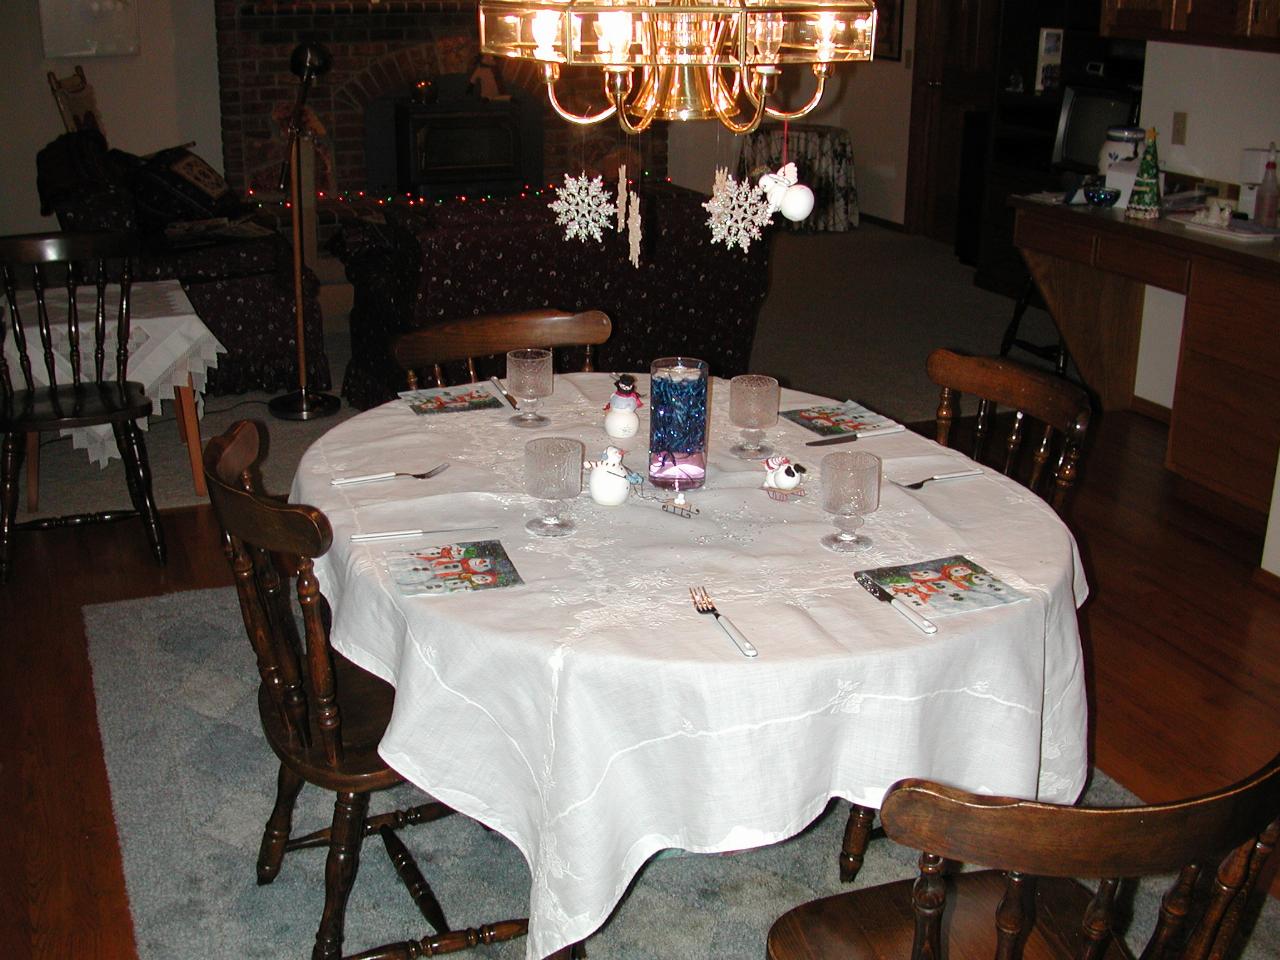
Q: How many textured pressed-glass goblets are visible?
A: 4